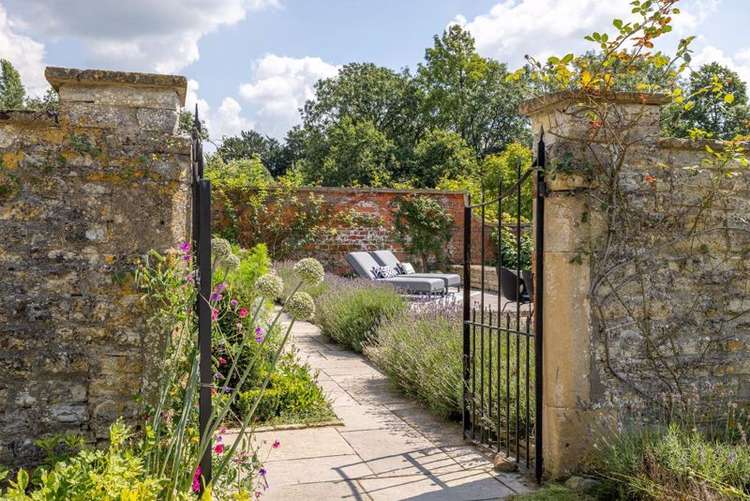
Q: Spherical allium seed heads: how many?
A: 5